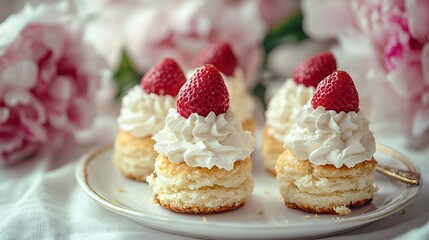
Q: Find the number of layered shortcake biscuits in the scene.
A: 5